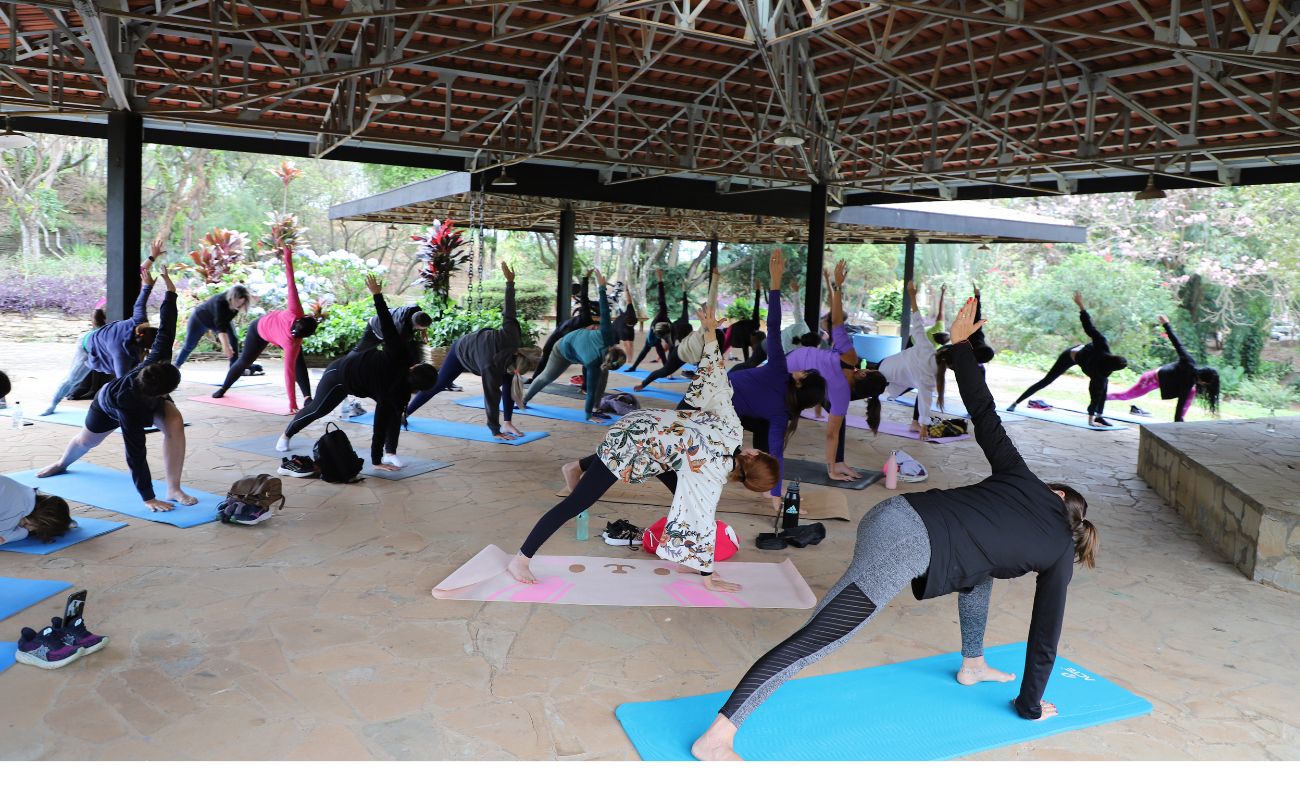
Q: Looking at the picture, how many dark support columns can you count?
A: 5